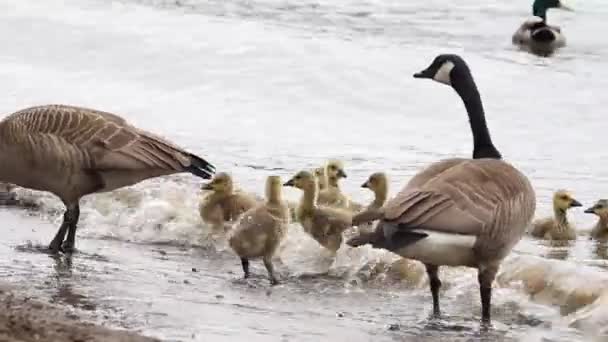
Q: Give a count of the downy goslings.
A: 8